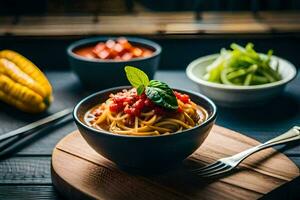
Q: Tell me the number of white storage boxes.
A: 0